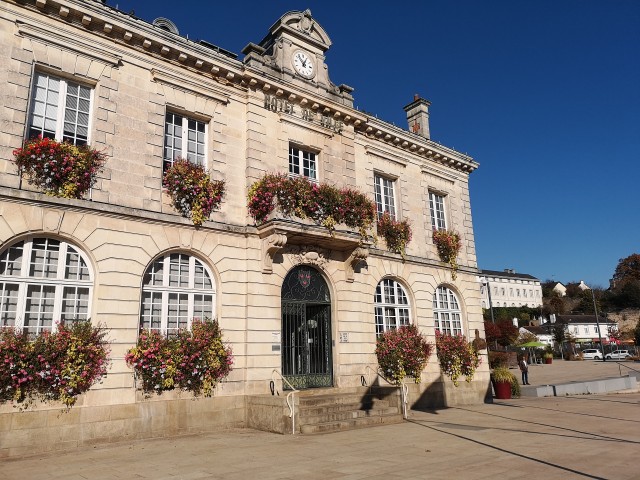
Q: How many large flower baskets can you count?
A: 9